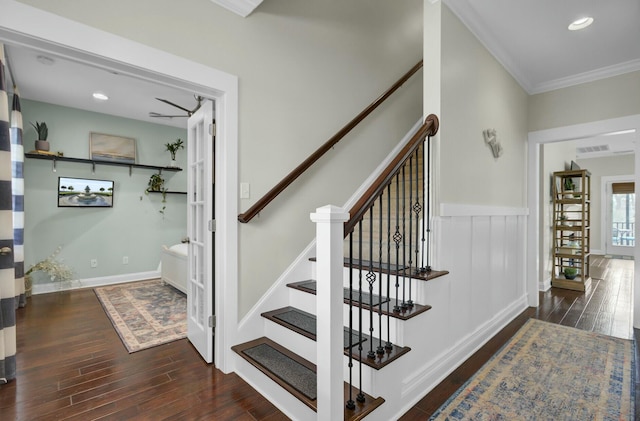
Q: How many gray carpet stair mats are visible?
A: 4